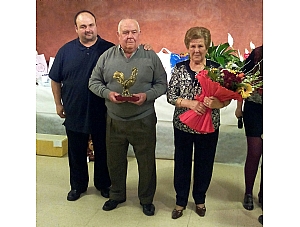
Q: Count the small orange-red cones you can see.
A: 0